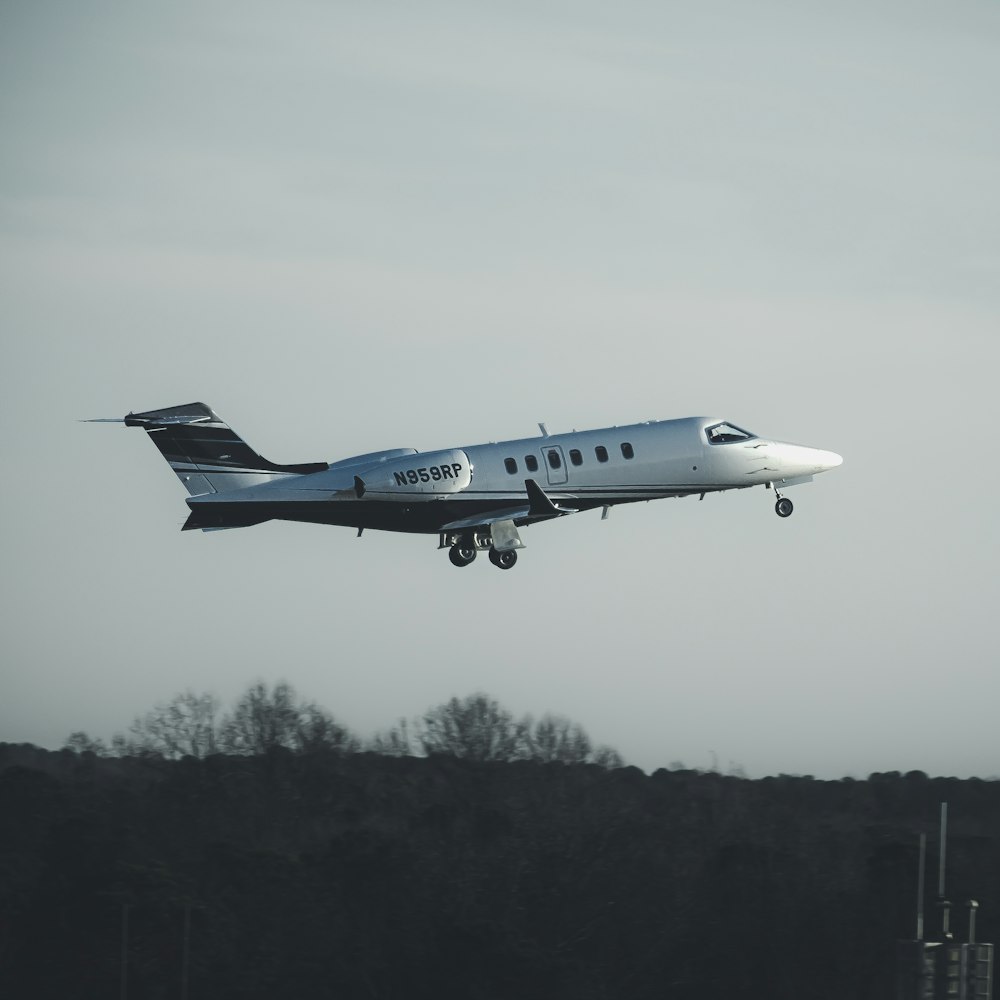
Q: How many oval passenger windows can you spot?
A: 6